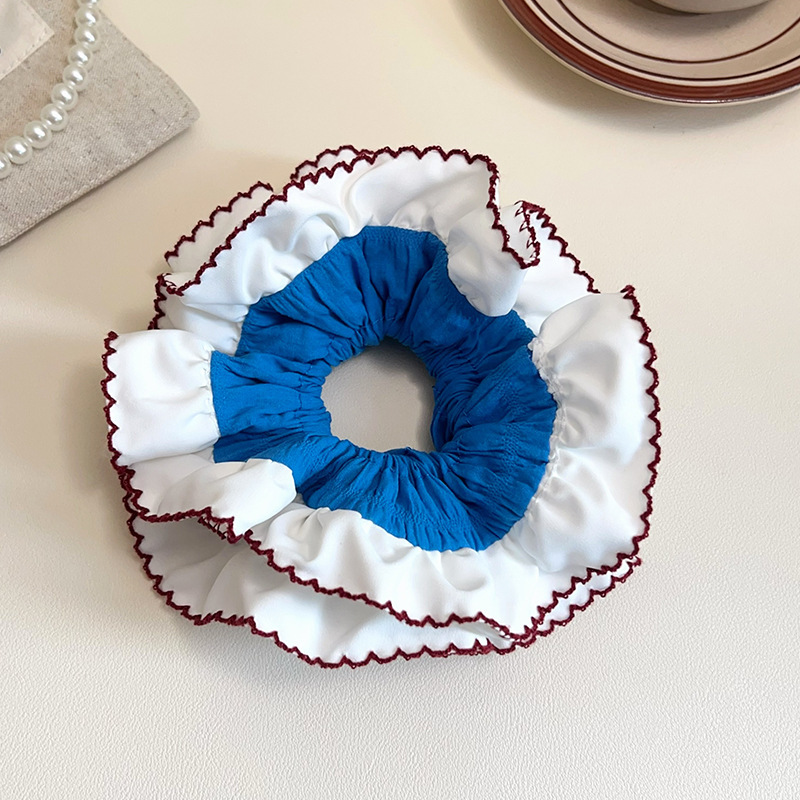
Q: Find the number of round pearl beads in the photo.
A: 10